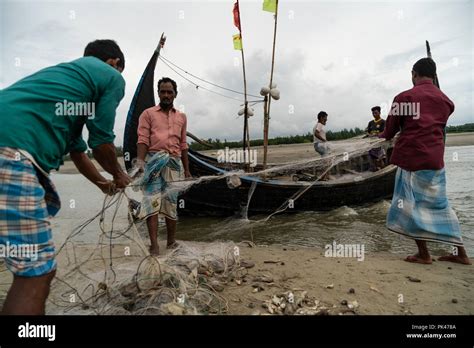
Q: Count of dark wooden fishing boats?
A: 1